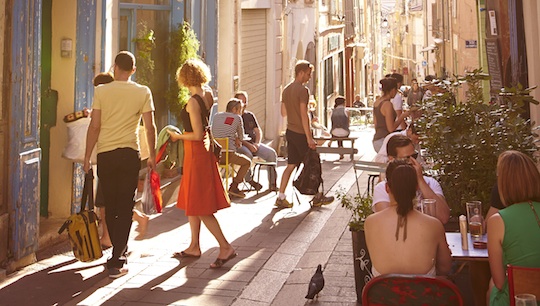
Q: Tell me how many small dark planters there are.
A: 1